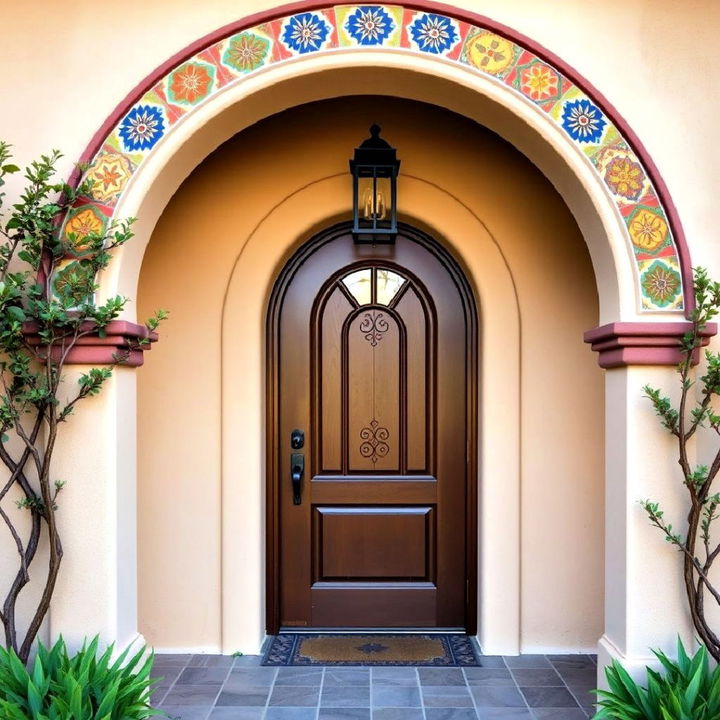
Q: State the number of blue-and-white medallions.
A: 5